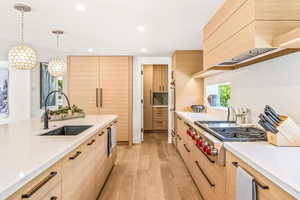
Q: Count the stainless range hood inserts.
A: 1